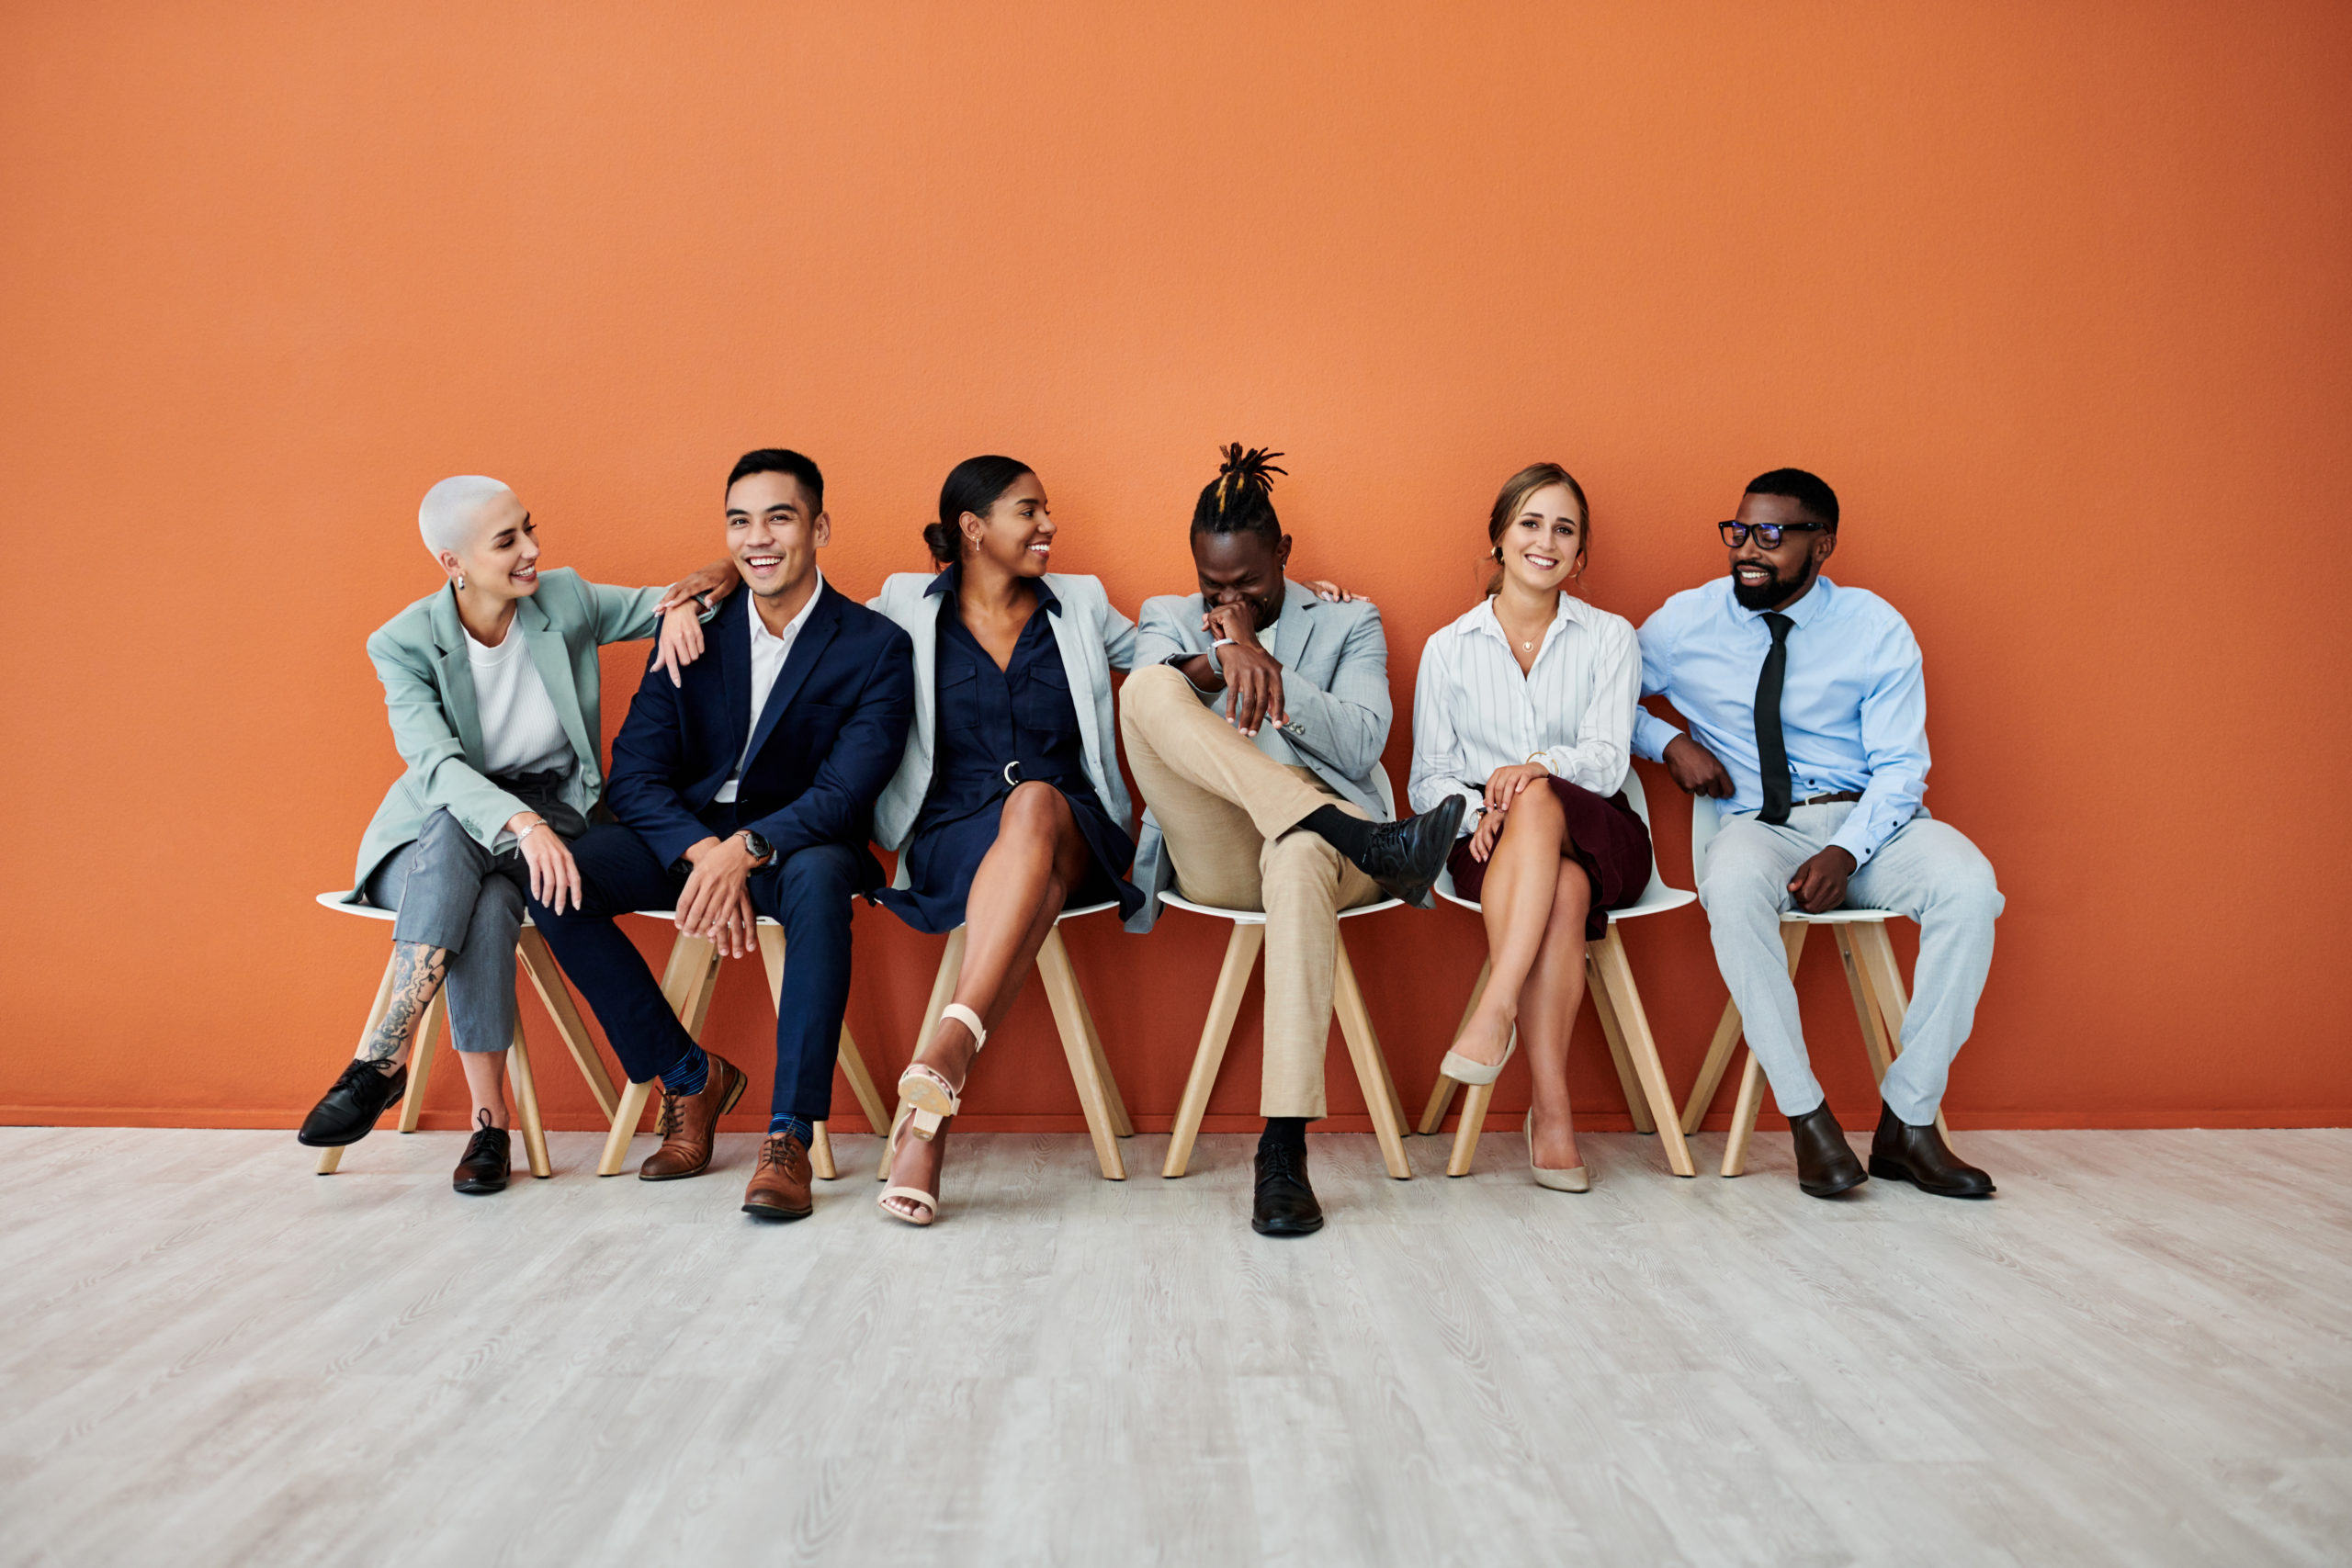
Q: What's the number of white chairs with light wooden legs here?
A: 6